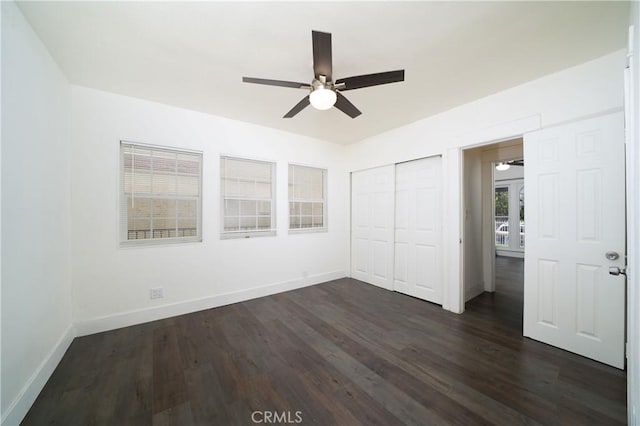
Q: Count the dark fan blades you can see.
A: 5